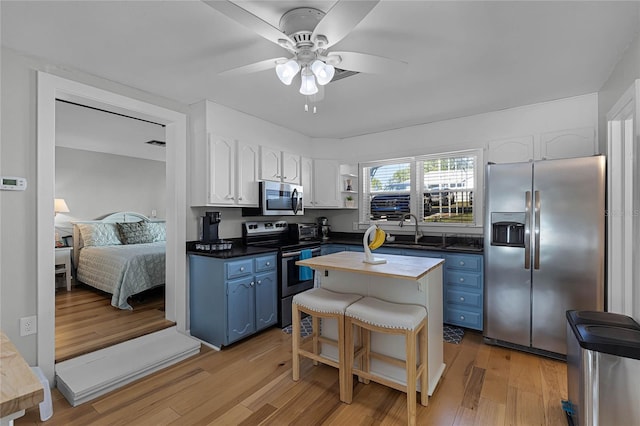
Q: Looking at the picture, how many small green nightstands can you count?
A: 0